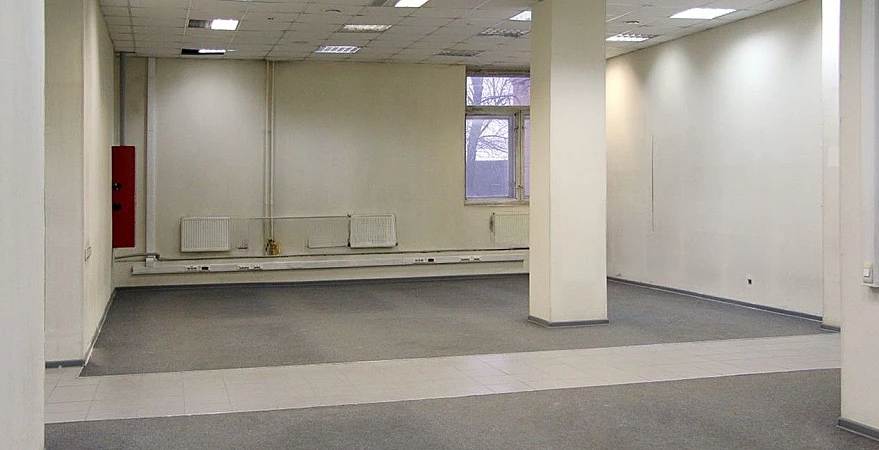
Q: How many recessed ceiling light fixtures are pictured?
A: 10